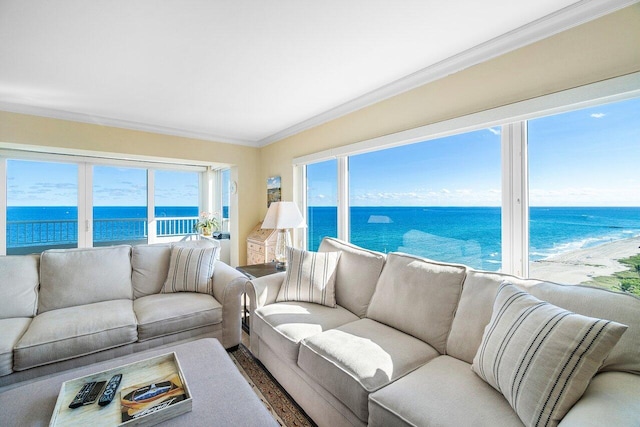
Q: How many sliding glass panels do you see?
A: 3